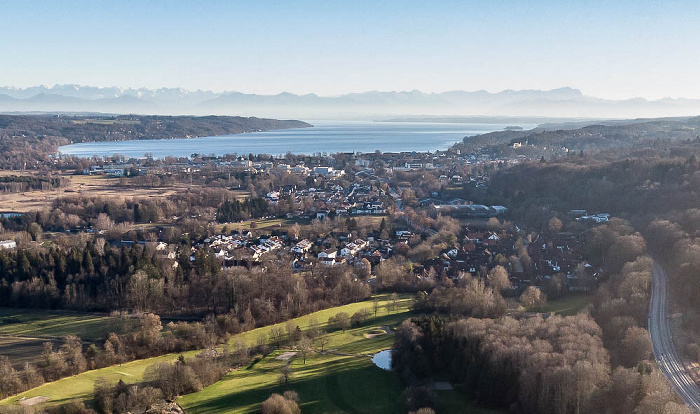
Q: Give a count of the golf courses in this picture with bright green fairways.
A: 1